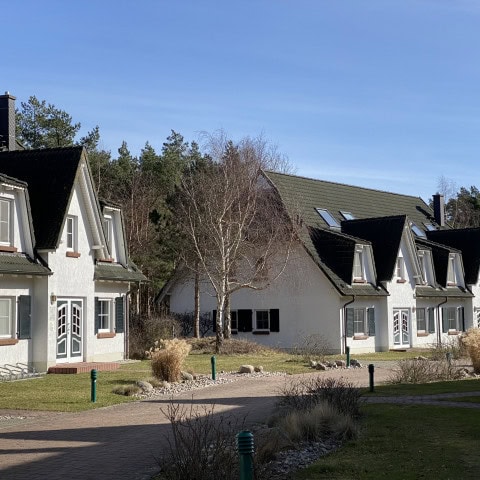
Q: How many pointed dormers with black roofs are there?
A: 3